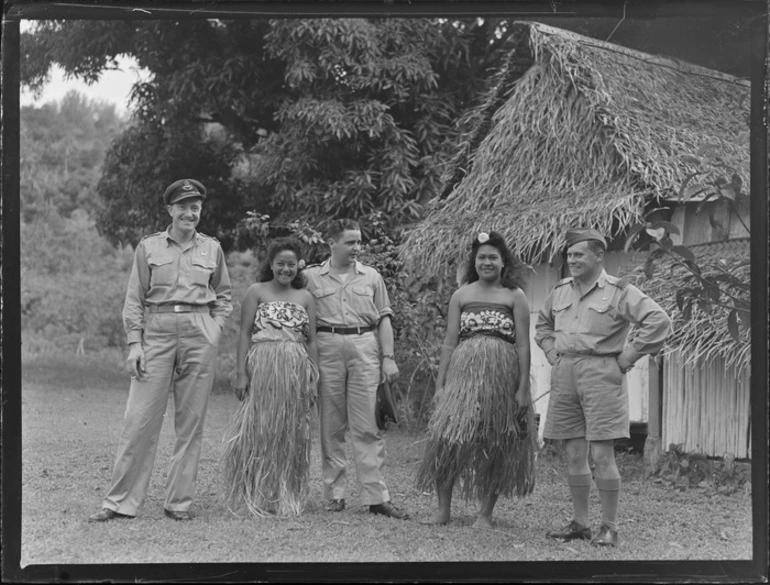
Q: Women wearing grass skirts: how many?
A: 2